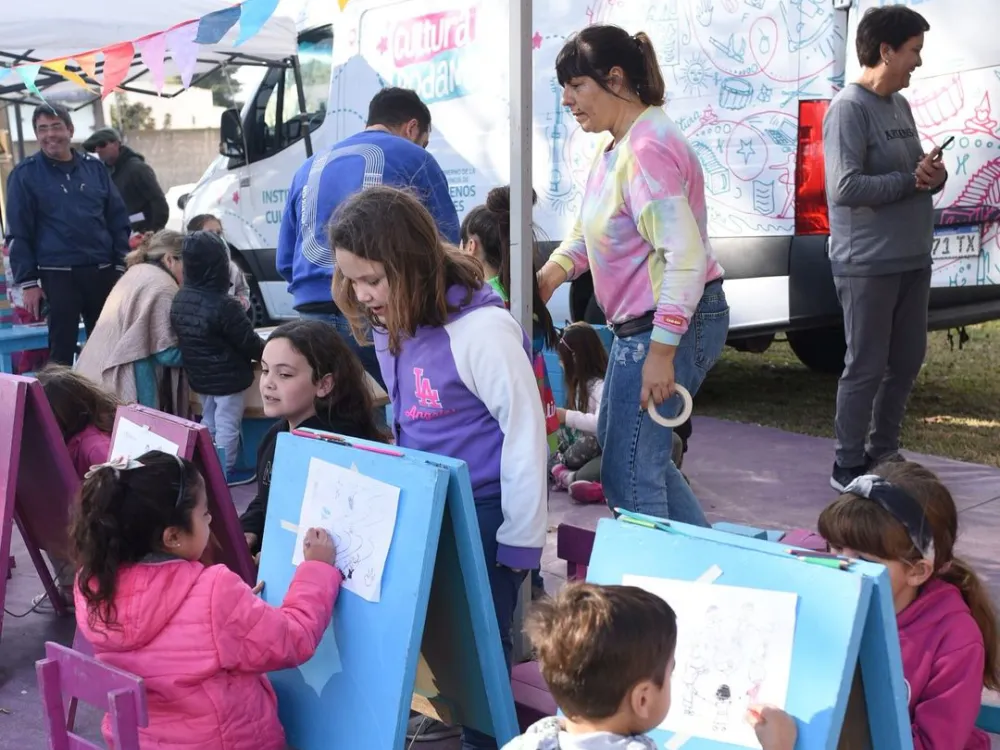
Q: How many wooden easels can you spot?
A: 4